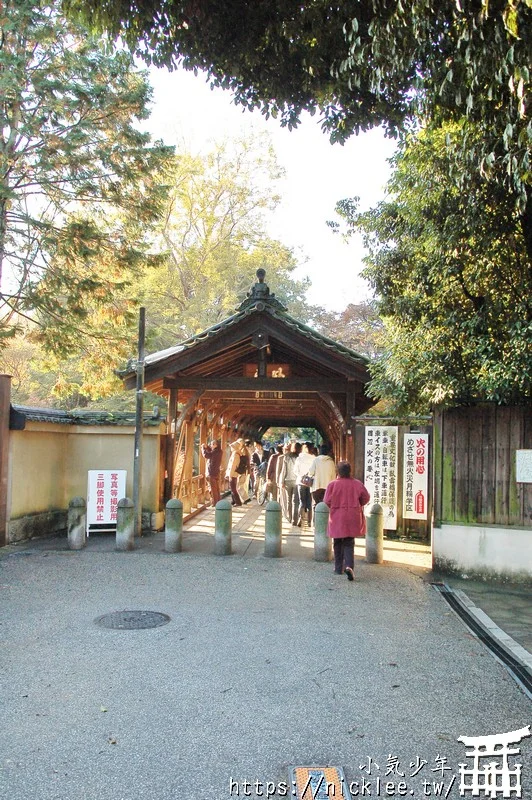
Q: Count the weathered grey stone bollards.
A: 7